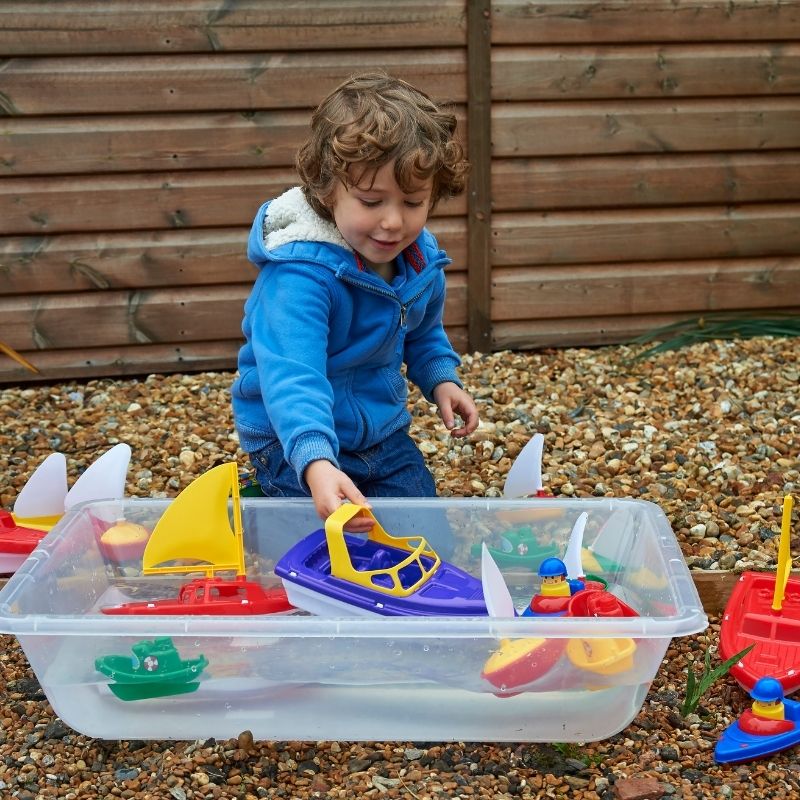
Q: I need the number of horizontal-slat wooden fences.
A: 1